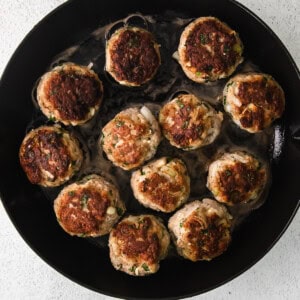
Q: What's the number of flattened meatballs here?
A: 12